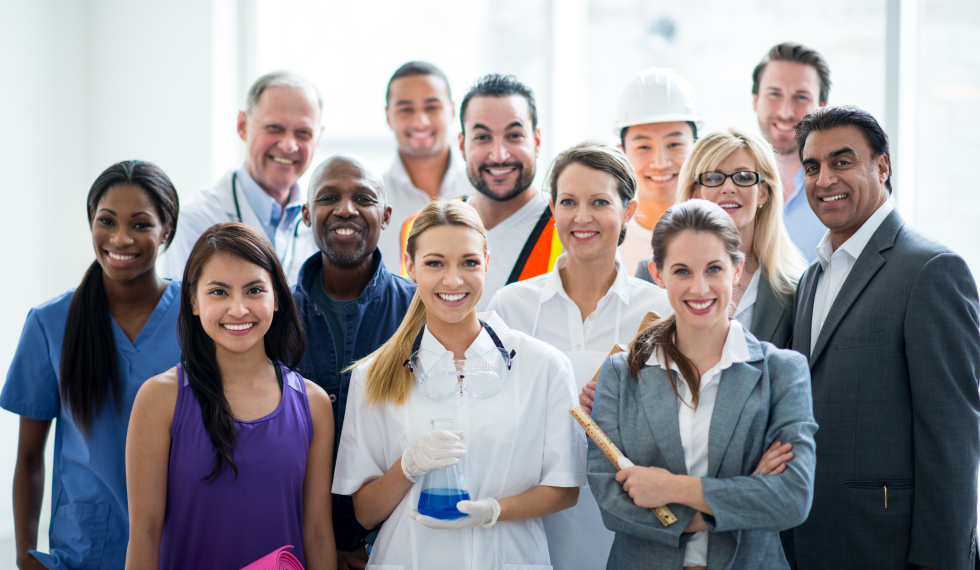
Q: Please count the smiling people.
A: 13